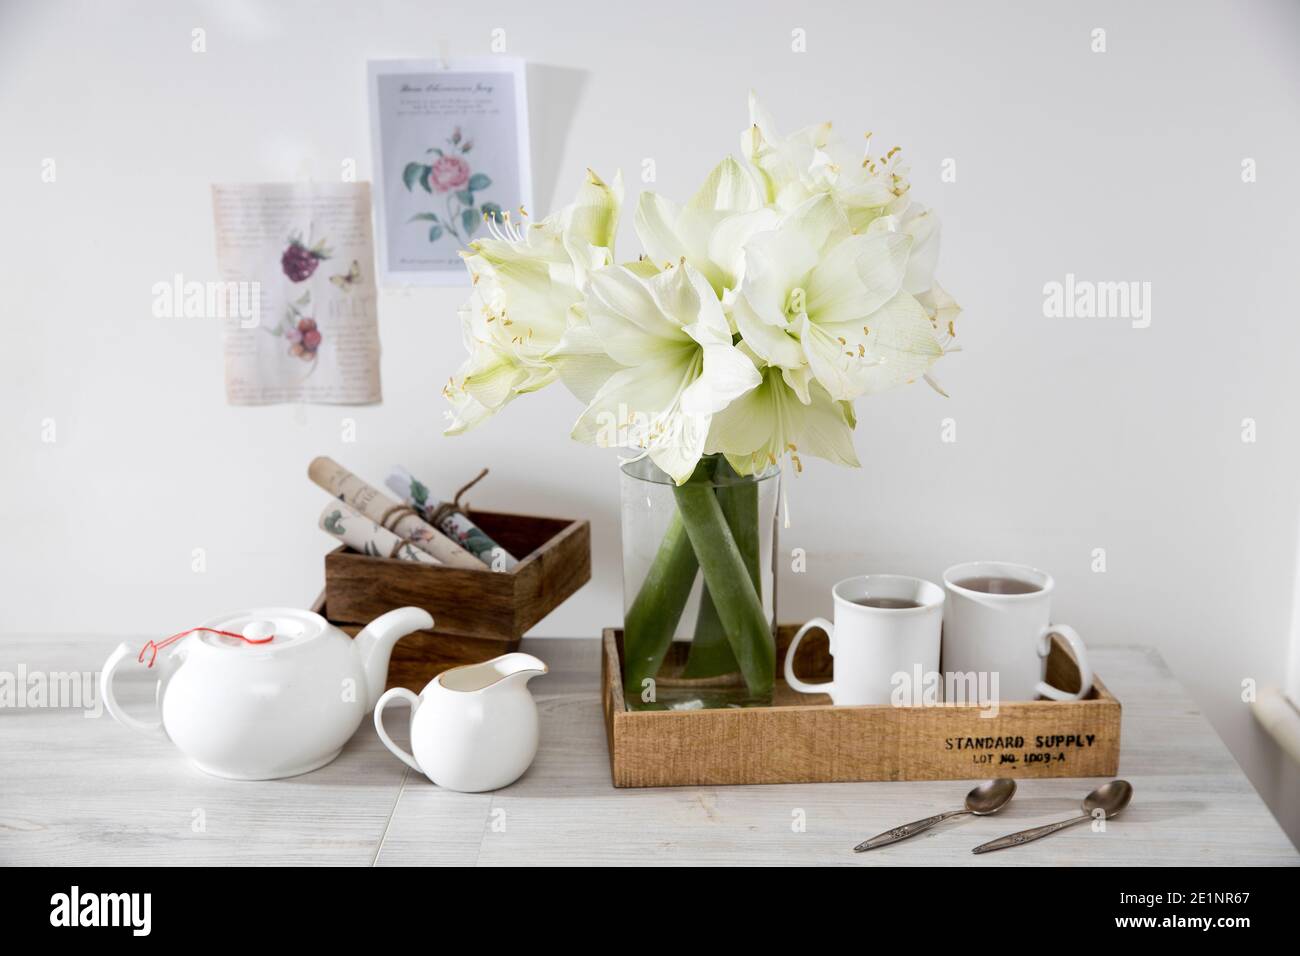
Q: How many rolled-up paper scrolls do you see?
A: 3